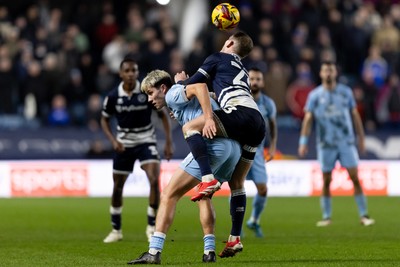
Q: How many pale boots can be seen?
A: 4